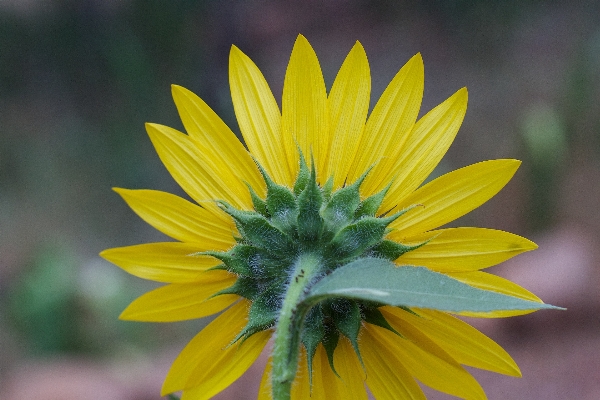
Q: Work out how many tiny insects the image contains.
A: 3